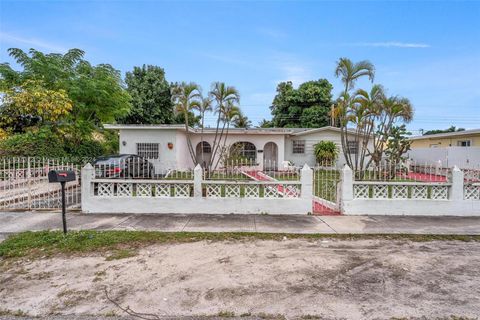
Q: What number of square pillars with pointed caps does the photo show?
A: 5